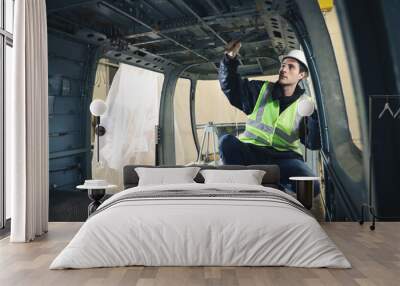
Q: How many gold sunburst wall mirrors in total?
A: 0